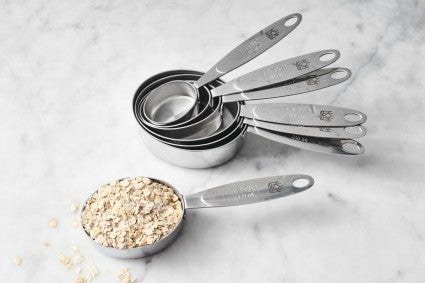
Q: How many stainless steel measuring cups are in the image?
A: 7